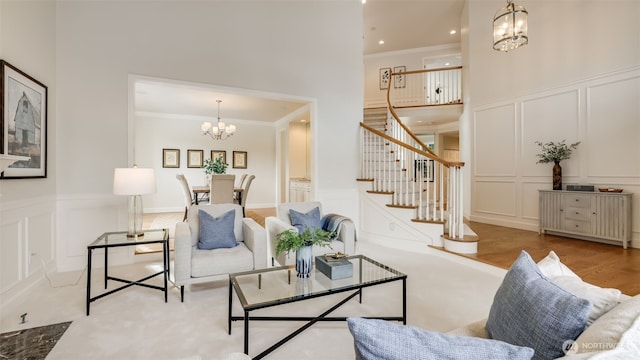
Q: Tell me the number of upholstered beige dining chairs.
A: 4